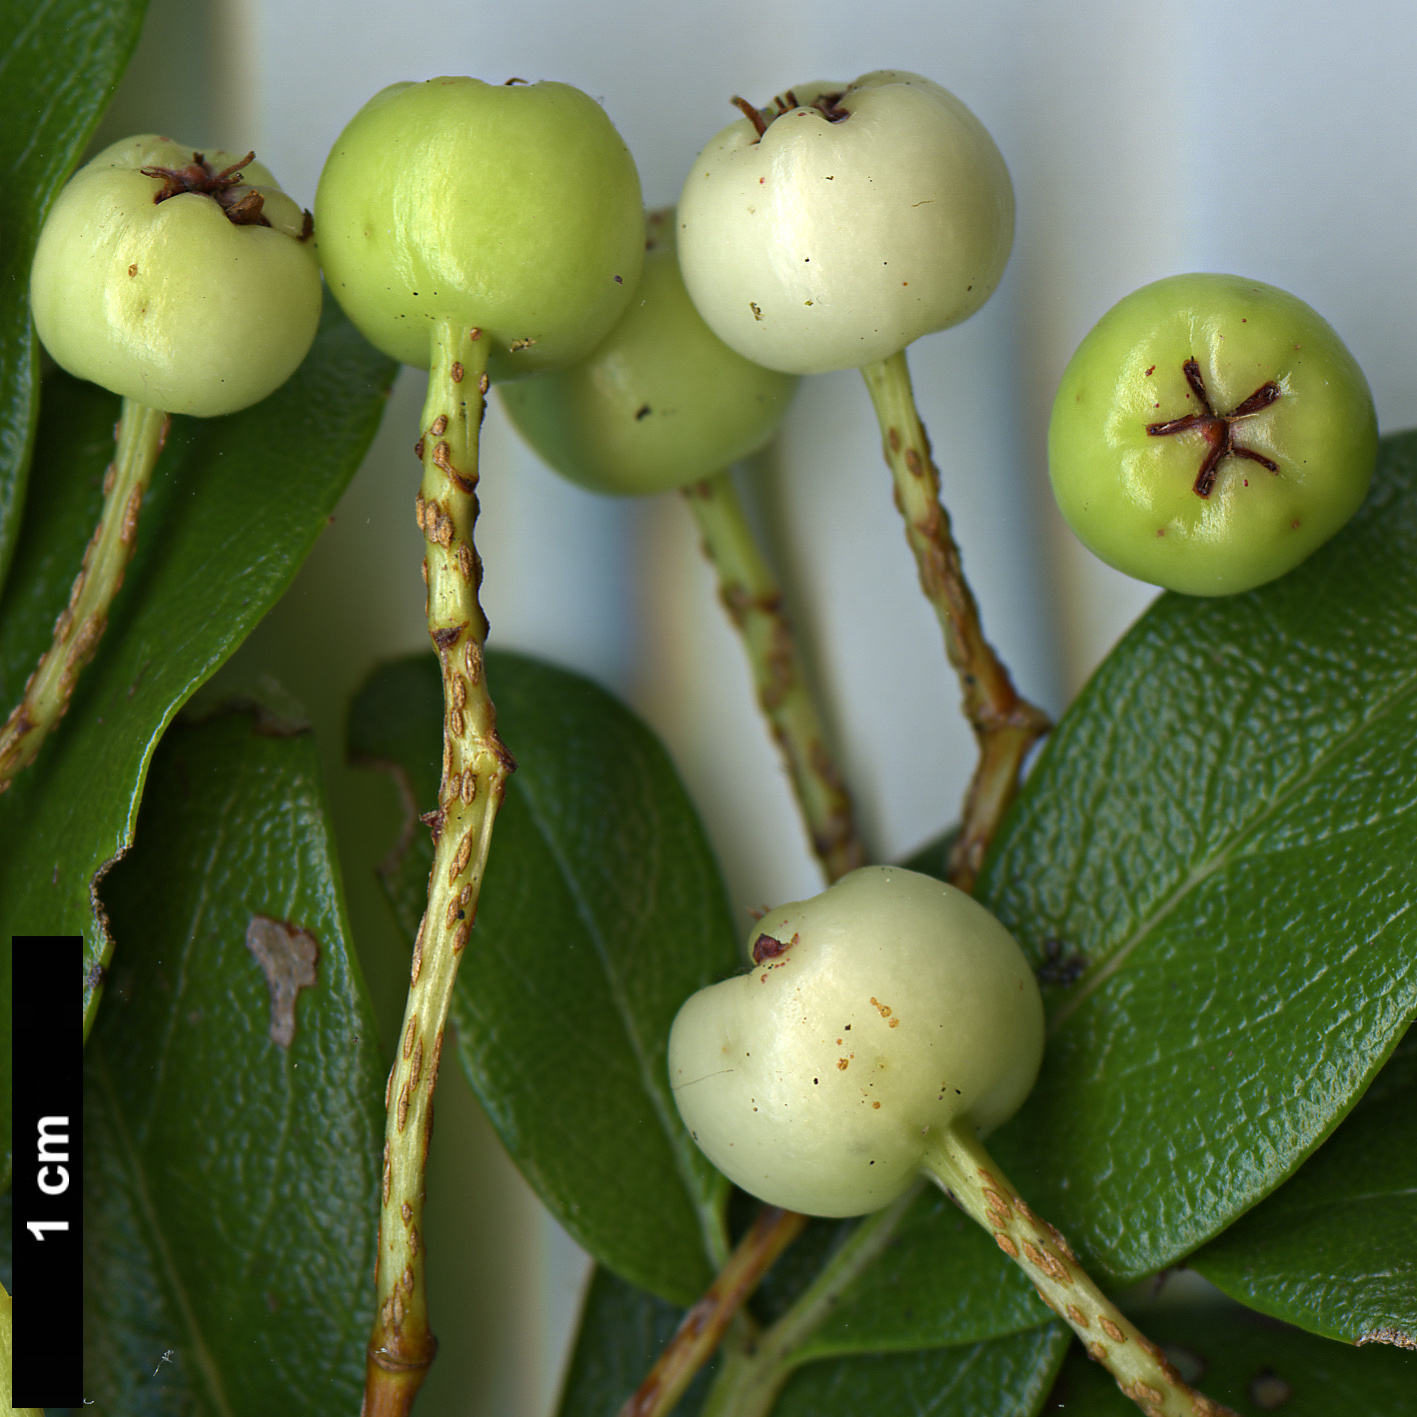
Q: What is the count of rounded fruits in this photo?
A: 6